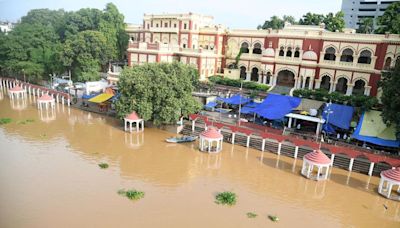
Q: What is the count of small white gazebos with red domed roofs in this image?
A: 6